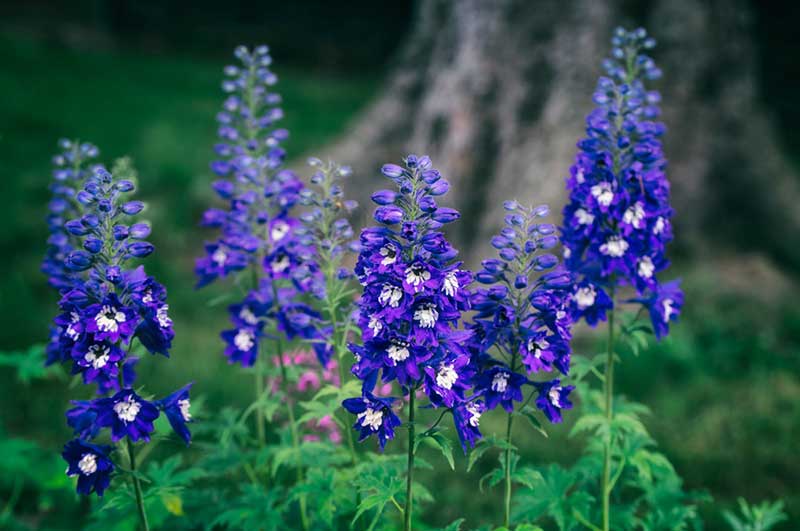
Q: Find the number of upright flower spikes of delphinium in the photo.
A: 7